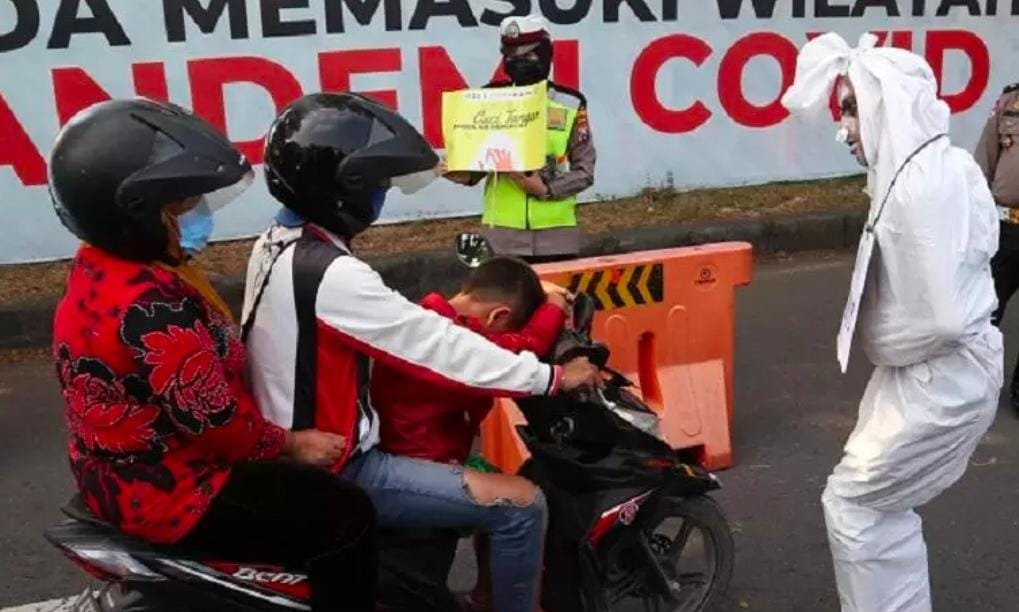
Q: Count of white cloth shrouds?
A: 1